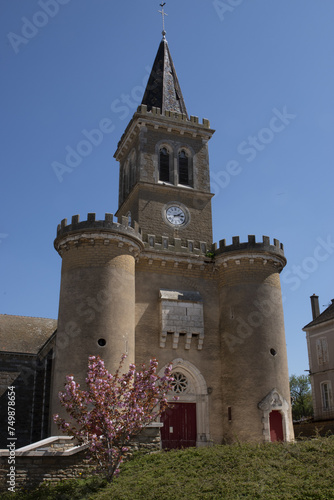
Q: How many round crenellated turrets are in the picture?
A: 2